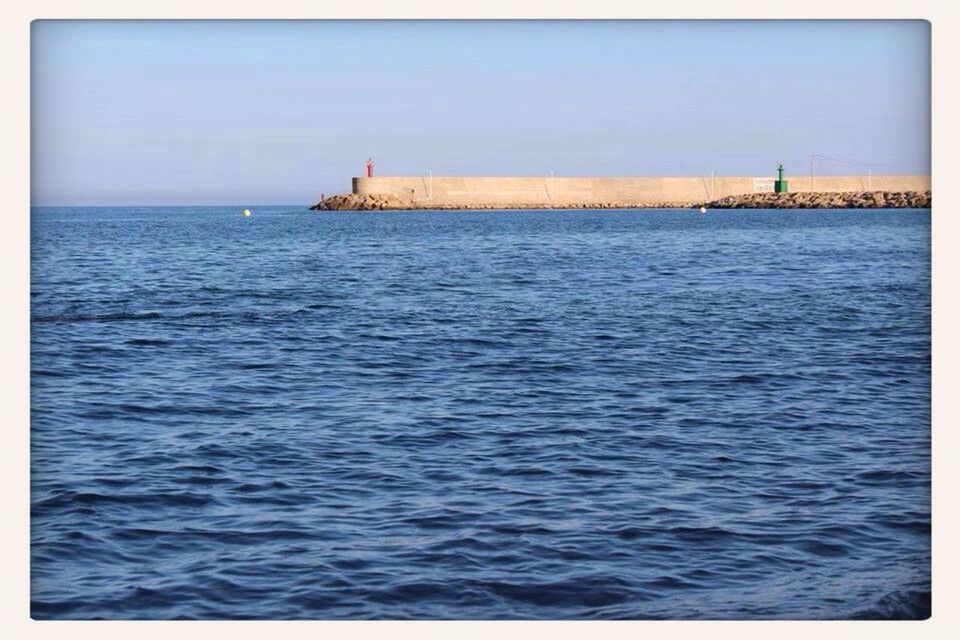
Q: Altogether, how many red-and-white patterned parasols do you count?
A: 0